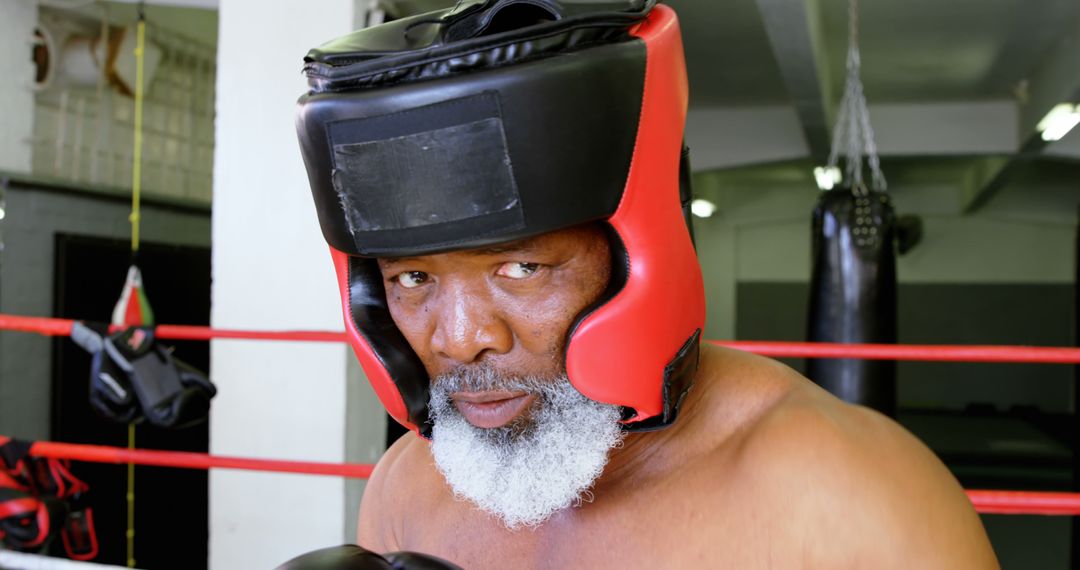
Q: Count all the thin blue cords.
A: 0